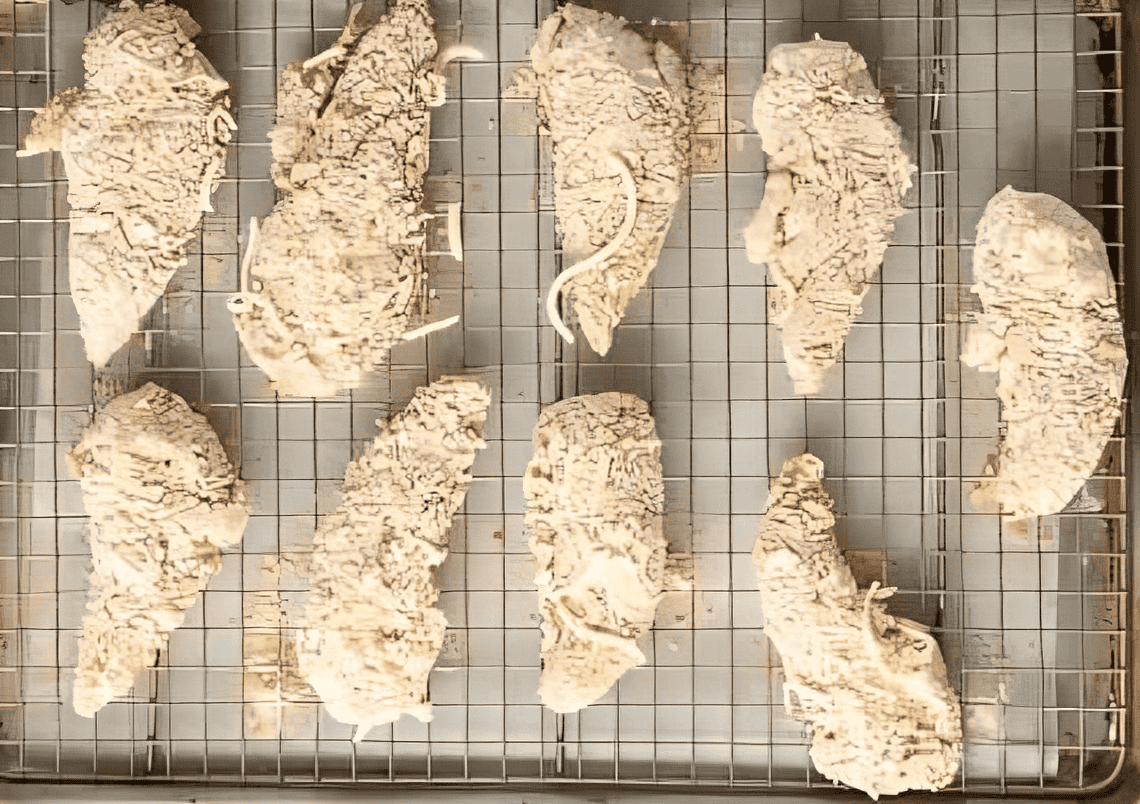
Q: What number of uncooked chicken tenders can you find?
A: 9